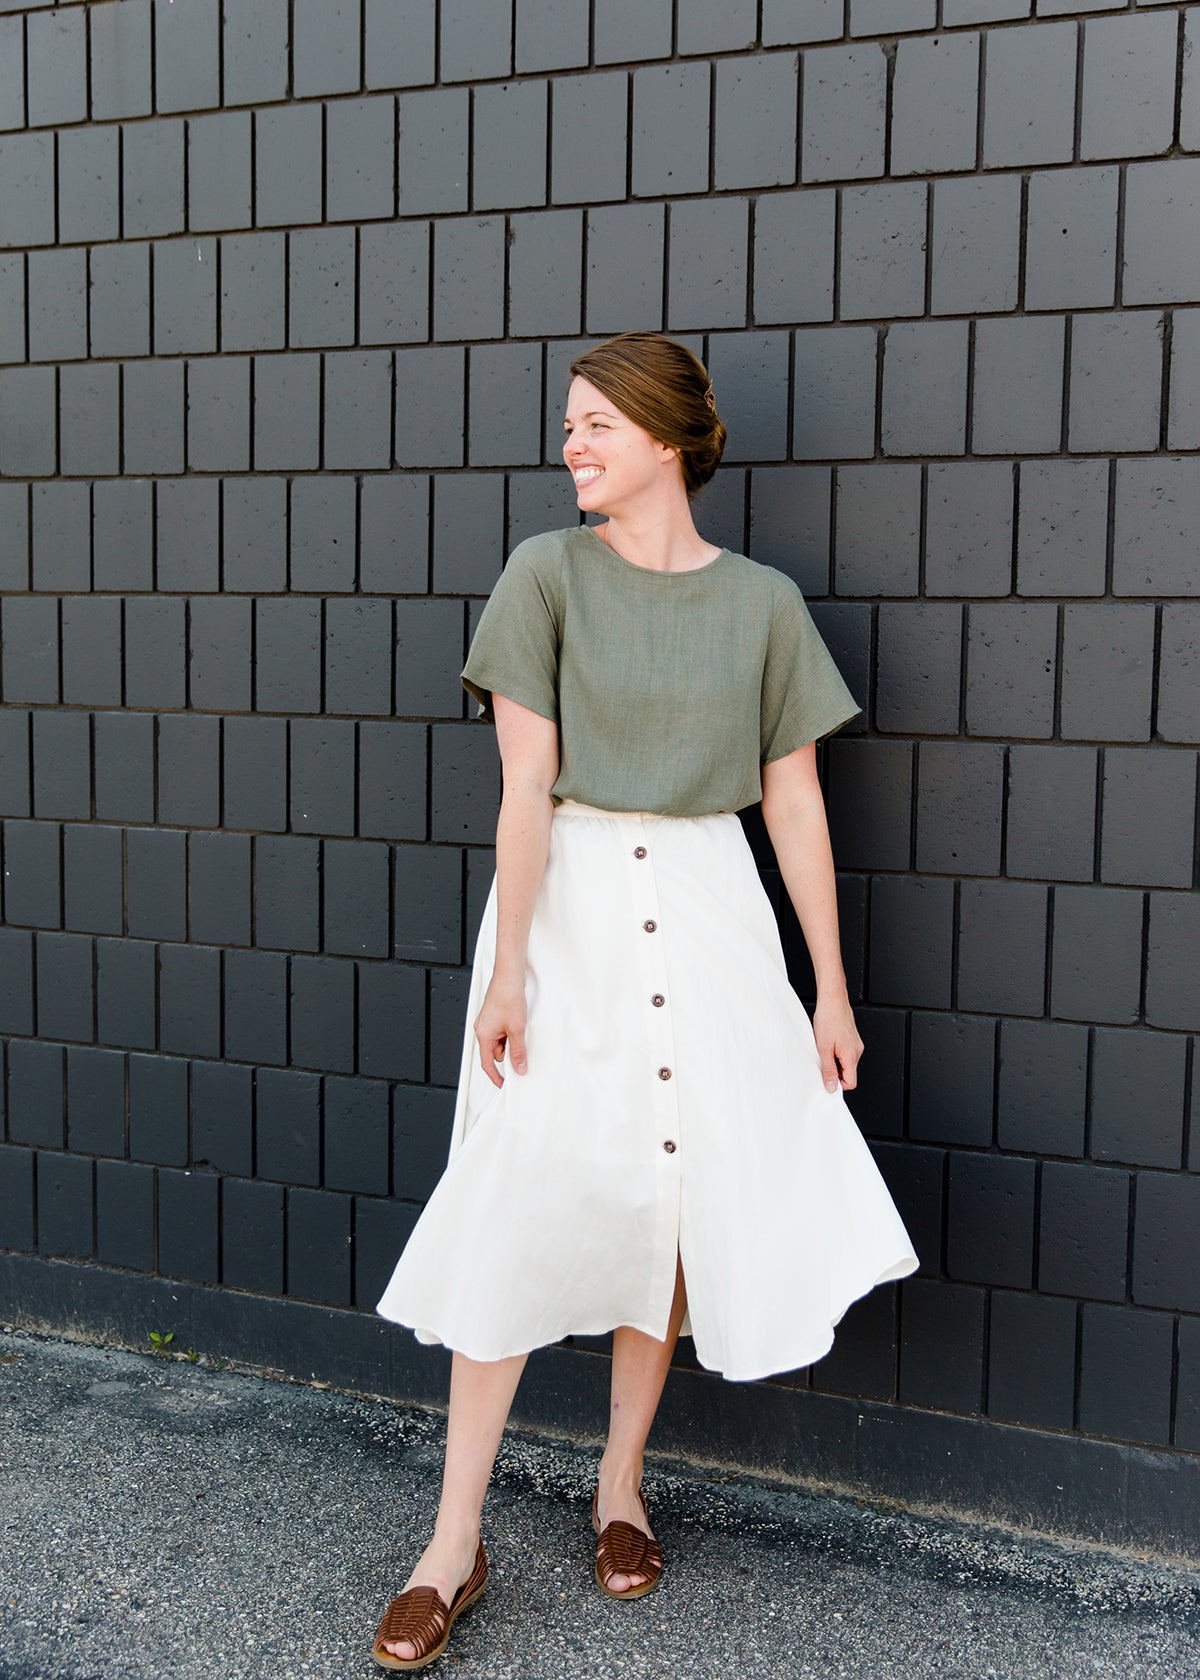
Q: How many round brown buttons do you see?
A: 5